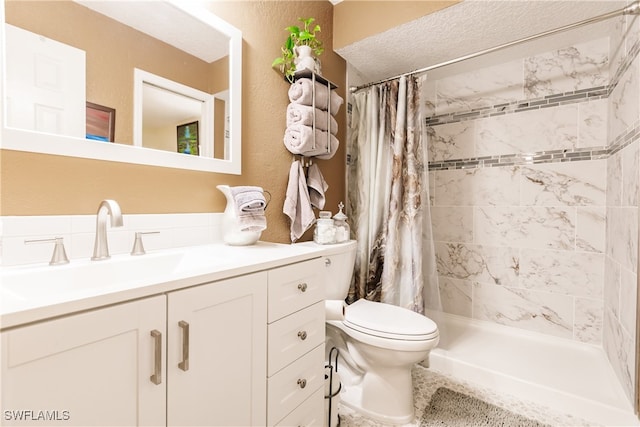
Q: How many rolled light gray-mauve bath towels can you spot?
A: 3